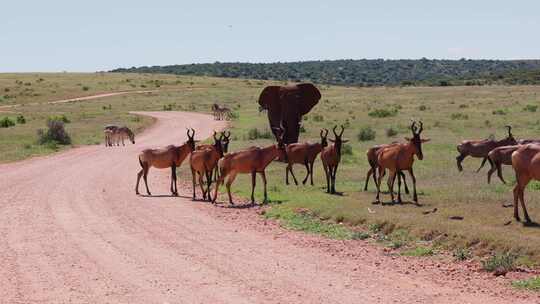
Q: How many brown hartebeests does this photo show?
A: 11